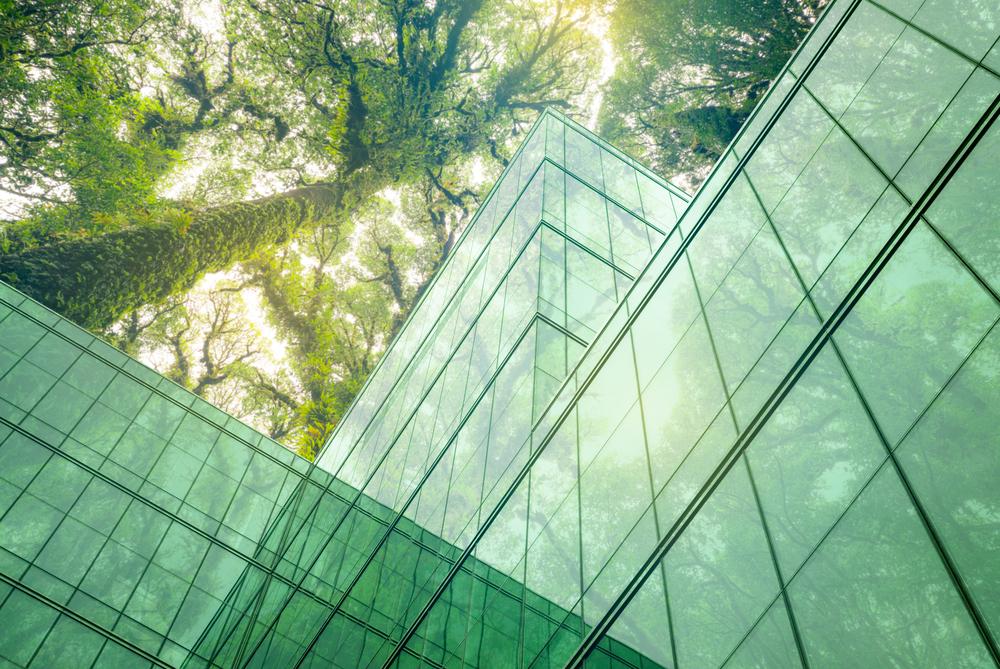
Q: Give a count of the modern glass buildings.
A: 3